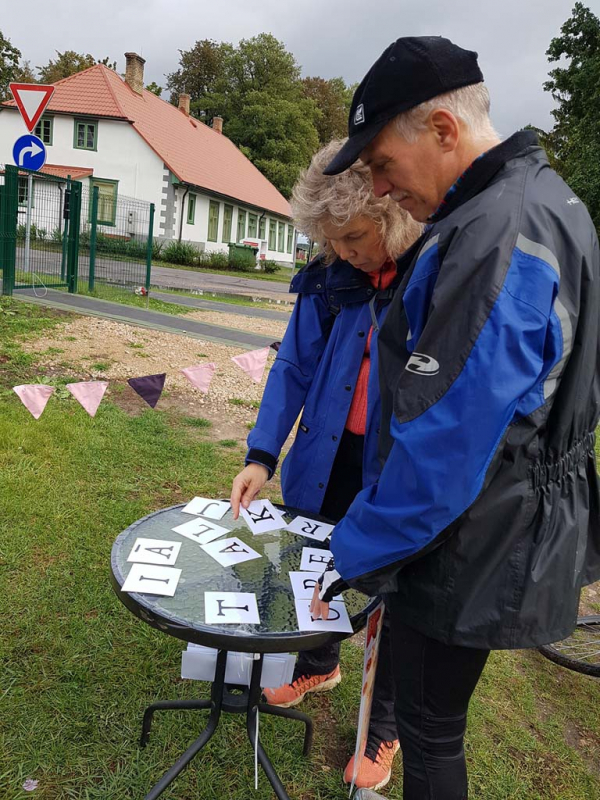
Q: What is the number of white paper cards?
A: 11